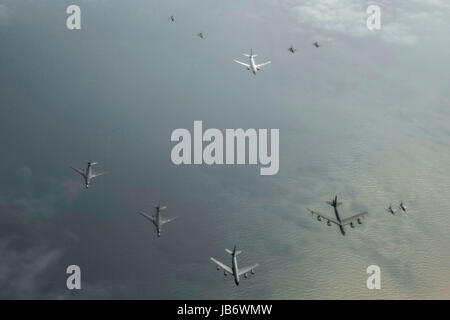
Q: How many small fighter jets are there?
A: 6